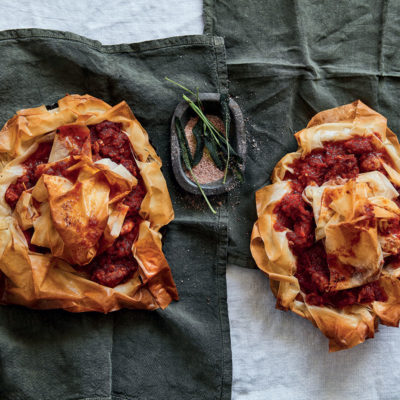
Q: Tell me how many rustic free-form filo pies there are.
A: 2